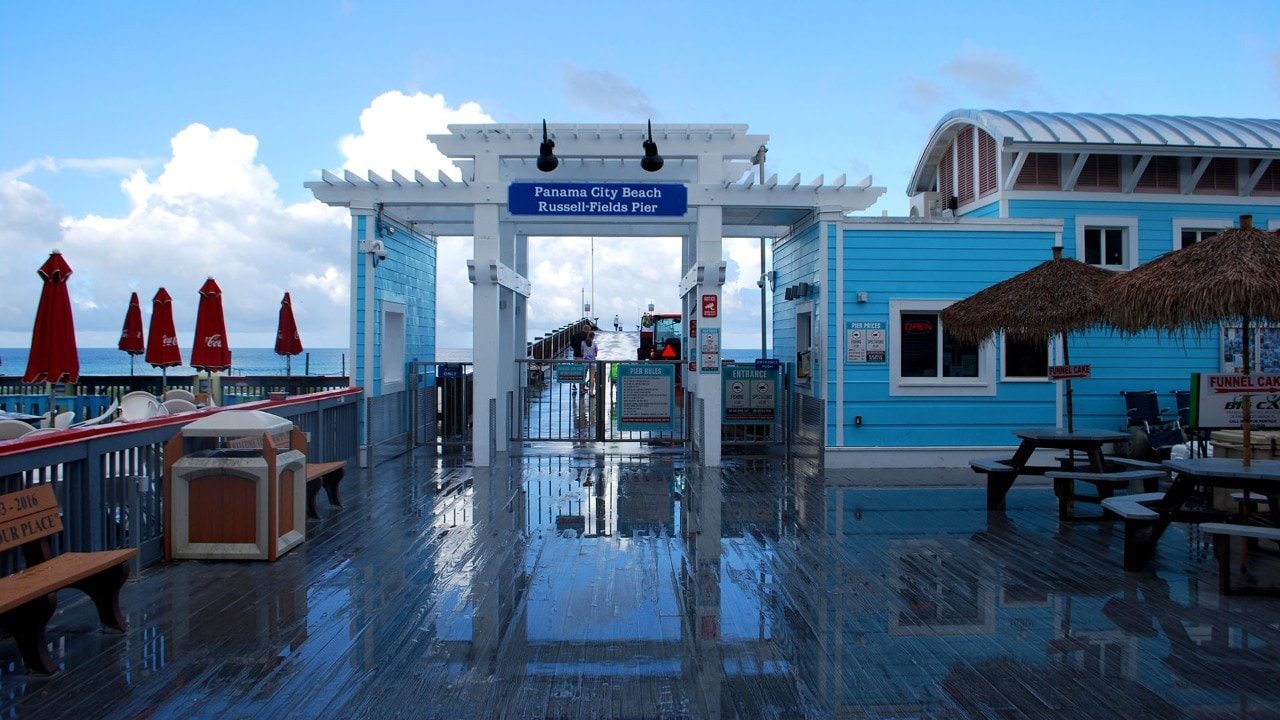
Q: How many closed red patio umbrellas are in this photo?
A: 5